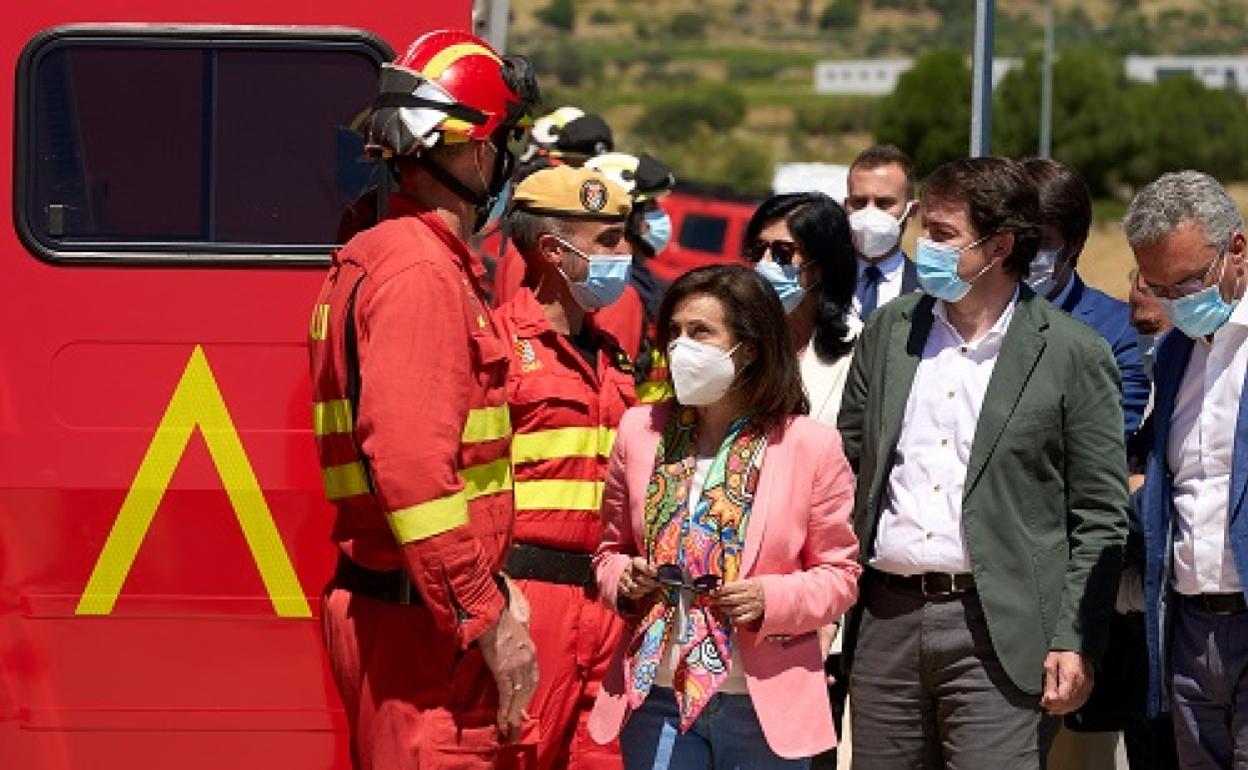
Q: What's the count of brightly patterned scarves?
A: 1